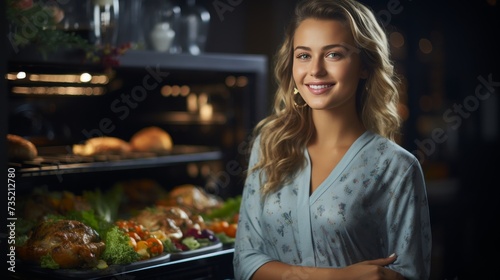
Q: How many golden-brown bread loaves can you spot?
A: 3